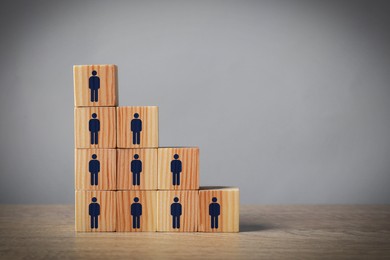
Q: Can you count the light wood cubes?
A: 10